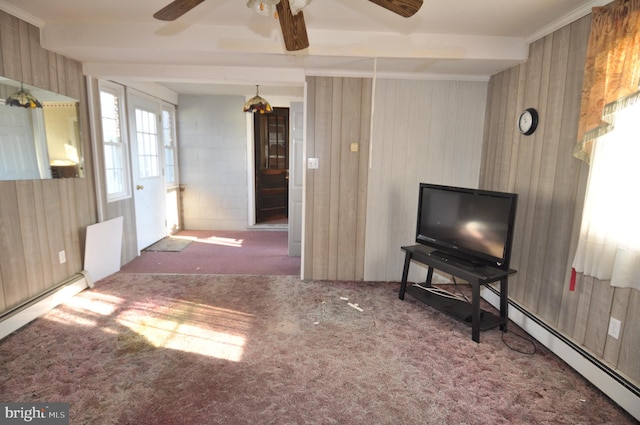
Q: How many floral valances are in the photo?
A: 1